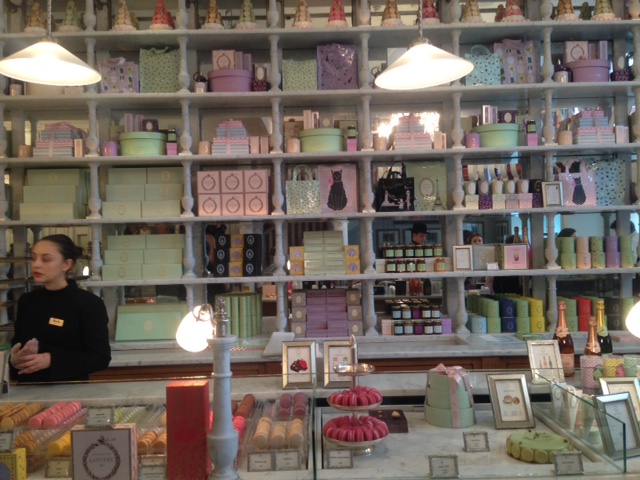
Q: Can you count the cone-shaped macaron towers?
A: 14